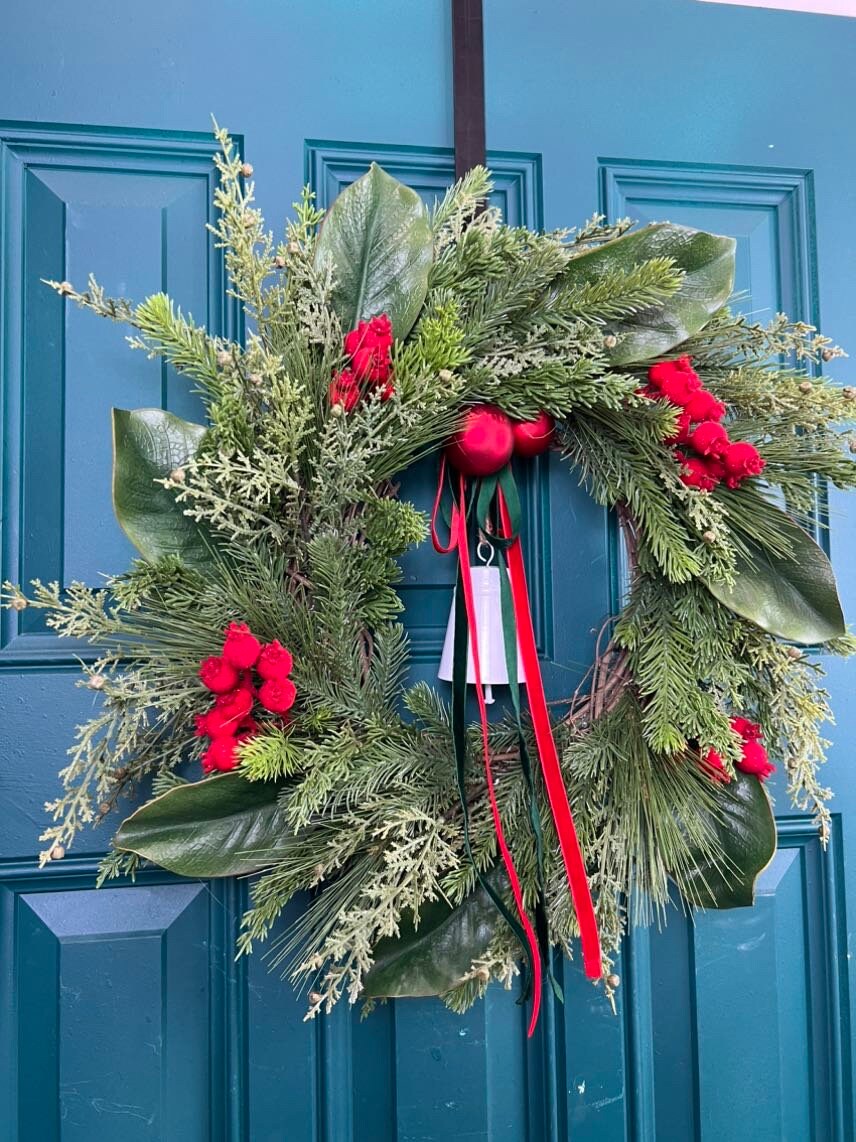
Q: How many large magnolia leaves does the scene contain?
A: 7